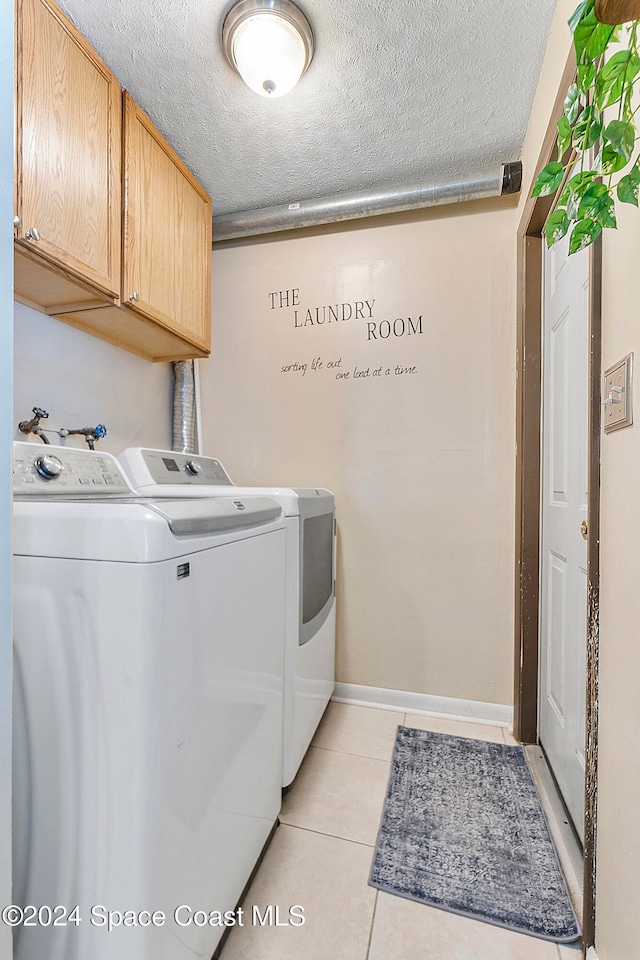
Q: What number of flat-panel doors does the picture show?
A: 2